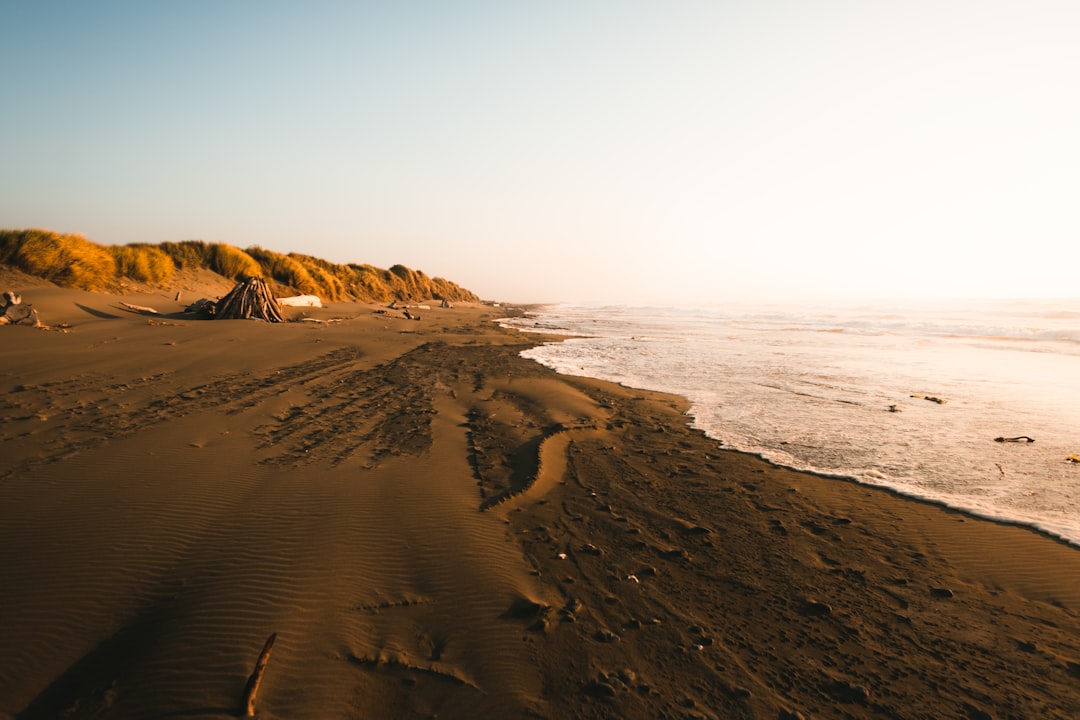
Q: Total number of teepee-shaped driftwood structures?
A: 1